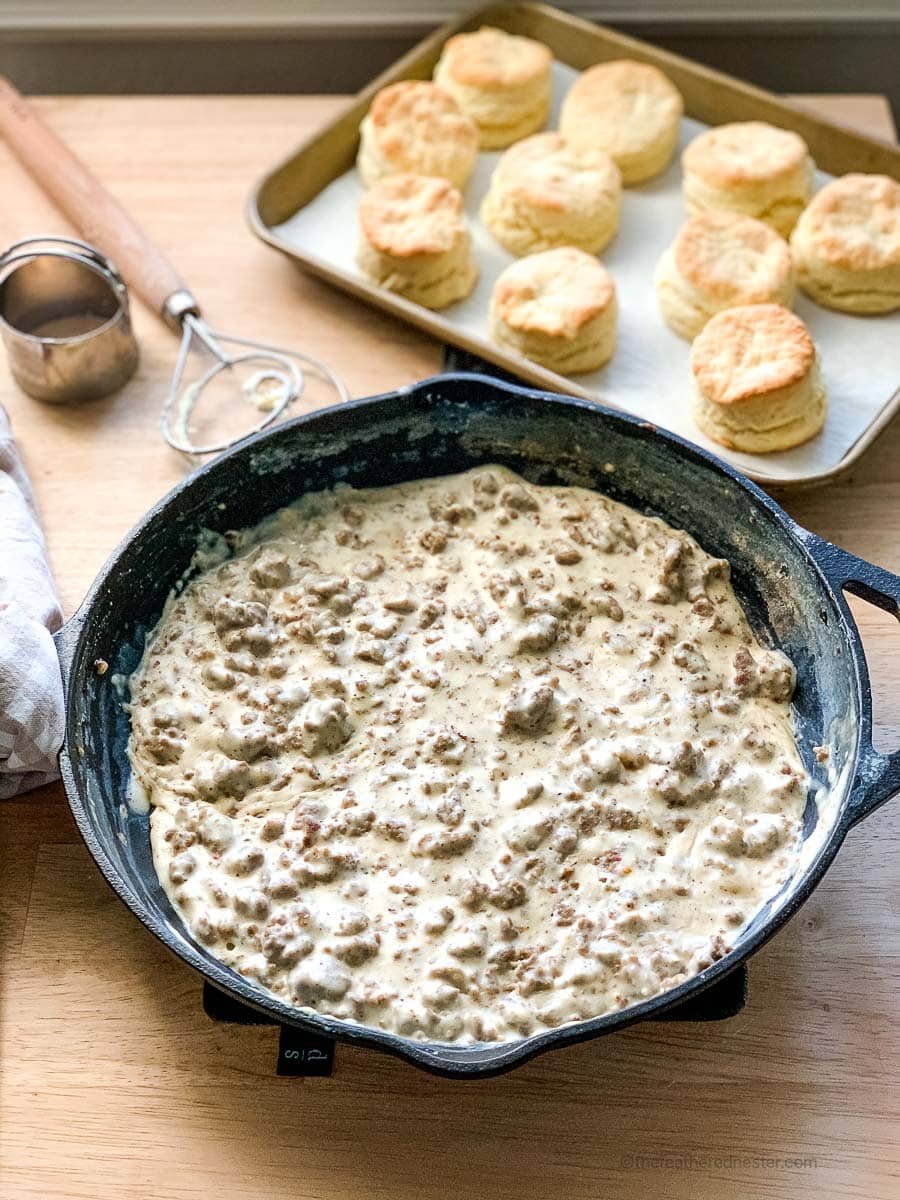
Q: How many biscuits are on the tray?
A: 10